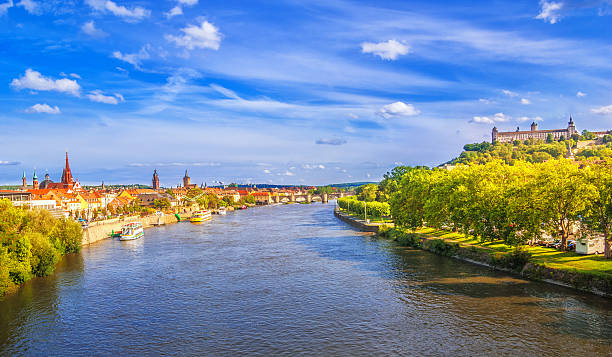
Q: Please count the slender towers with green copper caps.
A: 2